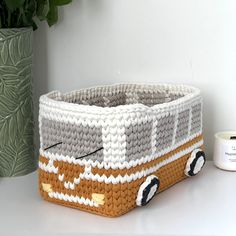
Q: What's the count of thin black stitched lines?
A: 2